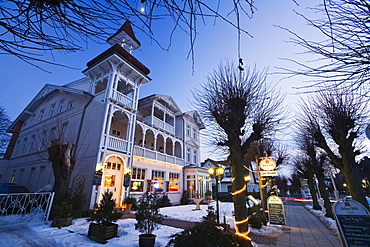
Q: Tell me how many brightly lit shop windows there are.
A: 3